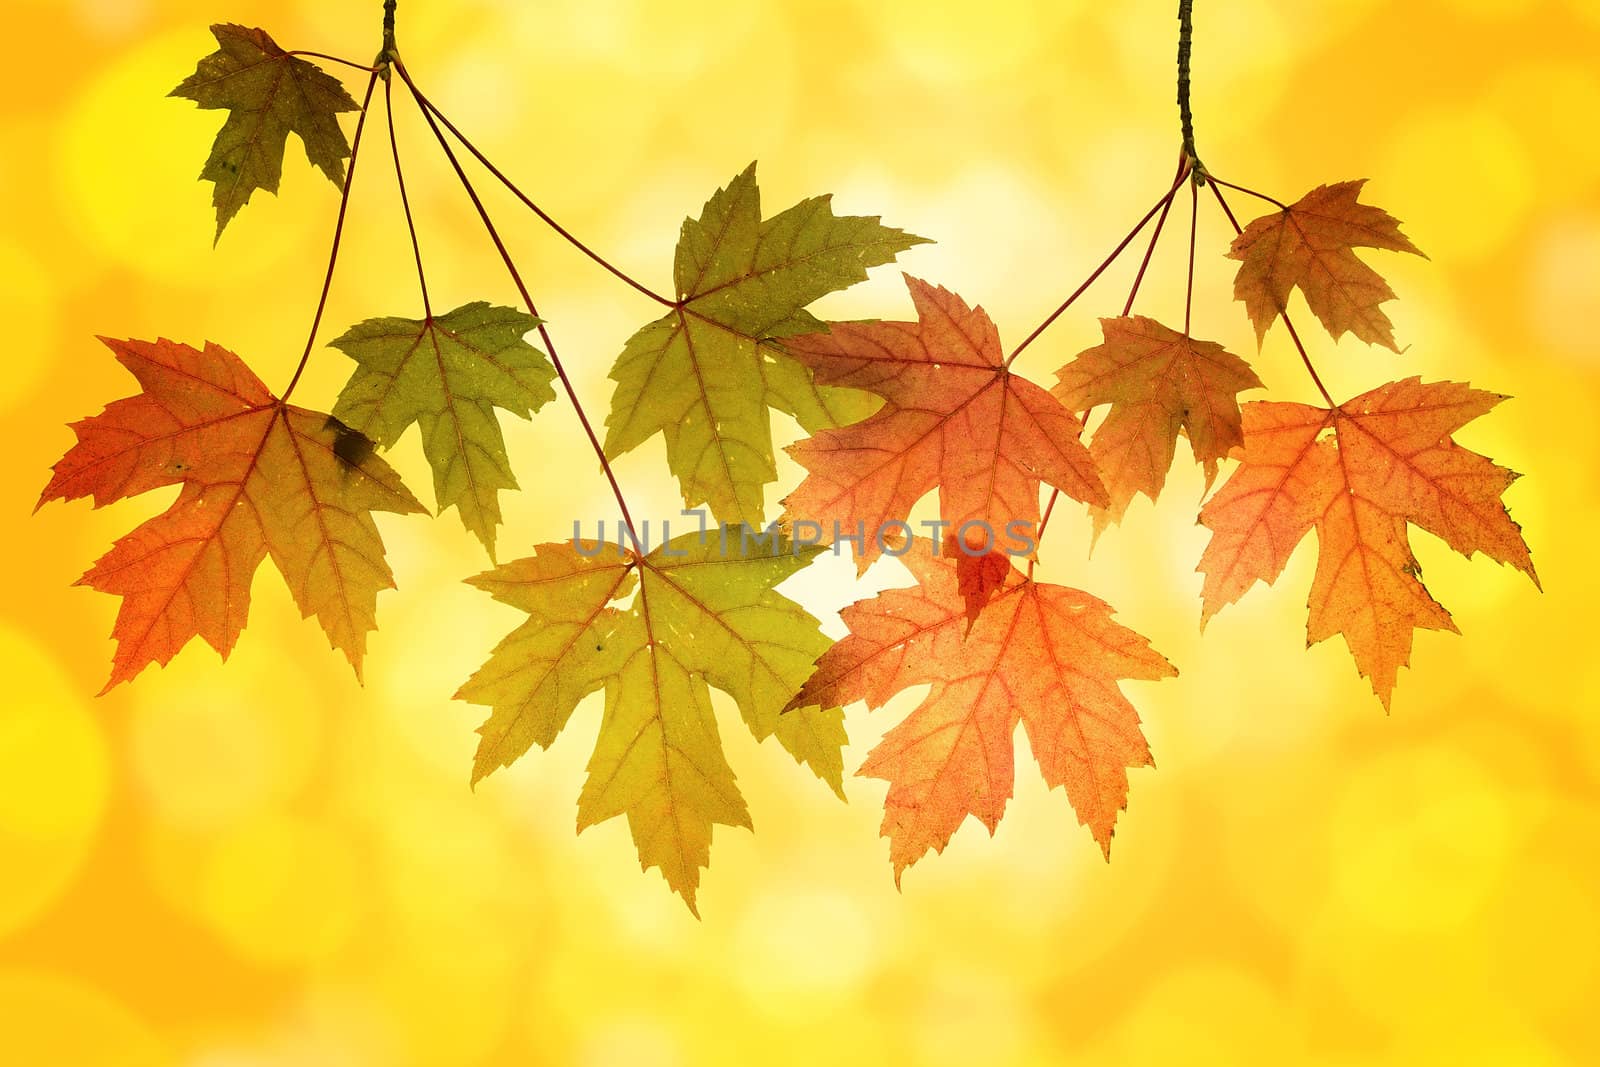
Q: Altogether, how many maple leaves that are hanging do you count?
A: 10